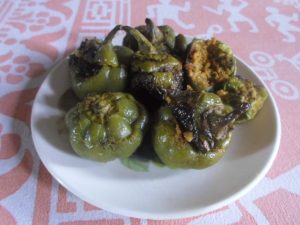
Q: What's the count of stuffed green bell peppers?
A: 7